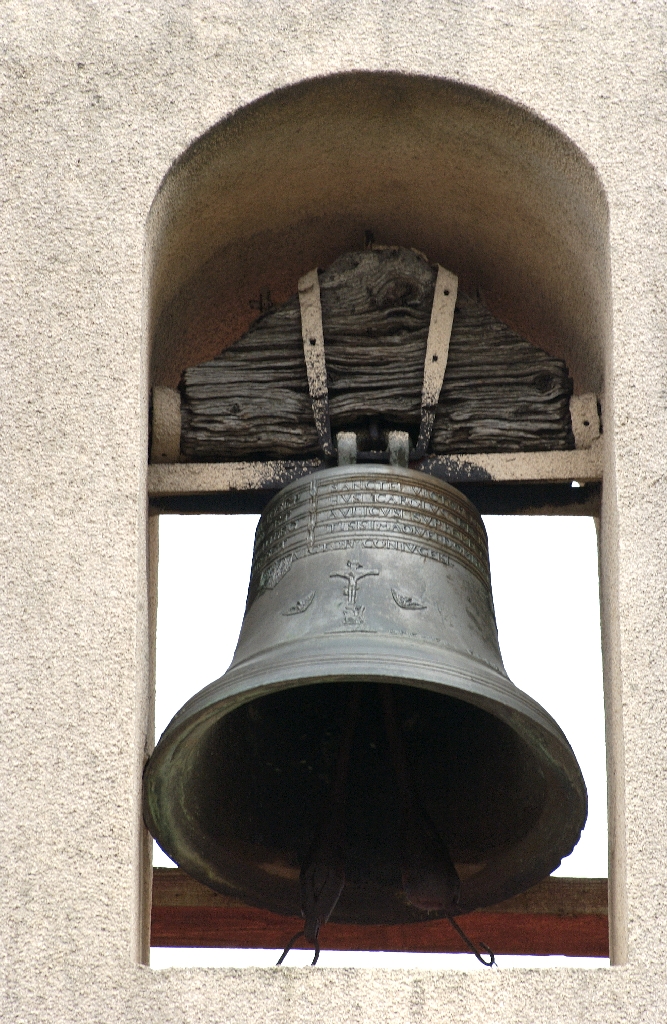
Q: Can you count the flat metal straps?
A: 2